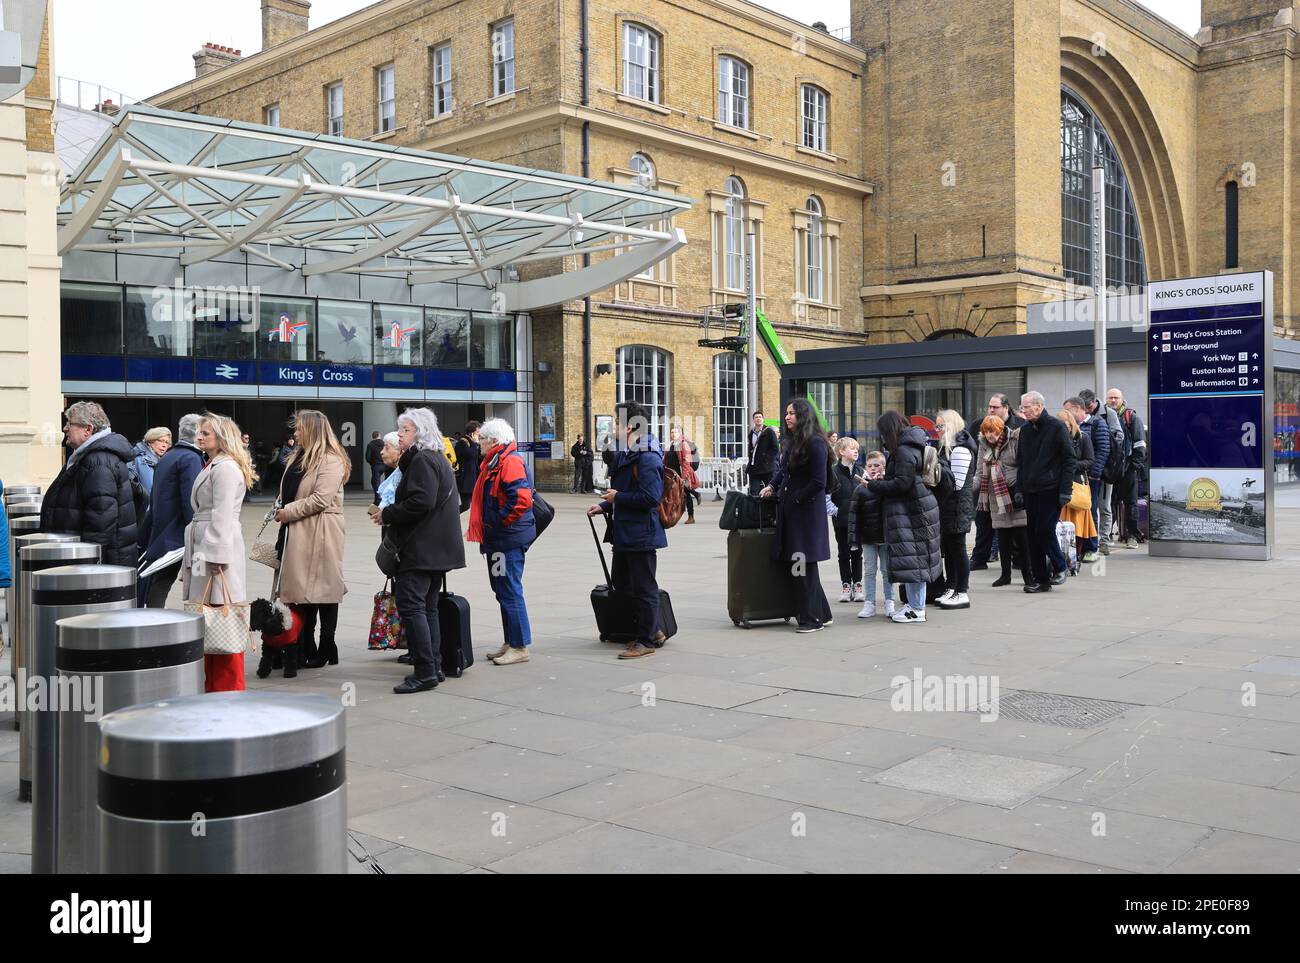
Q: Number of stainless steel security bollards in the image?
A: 9